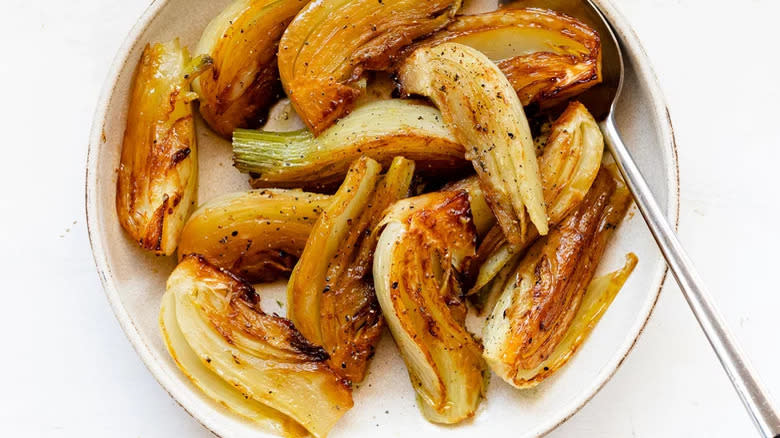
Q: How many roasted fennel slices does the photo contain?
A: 13